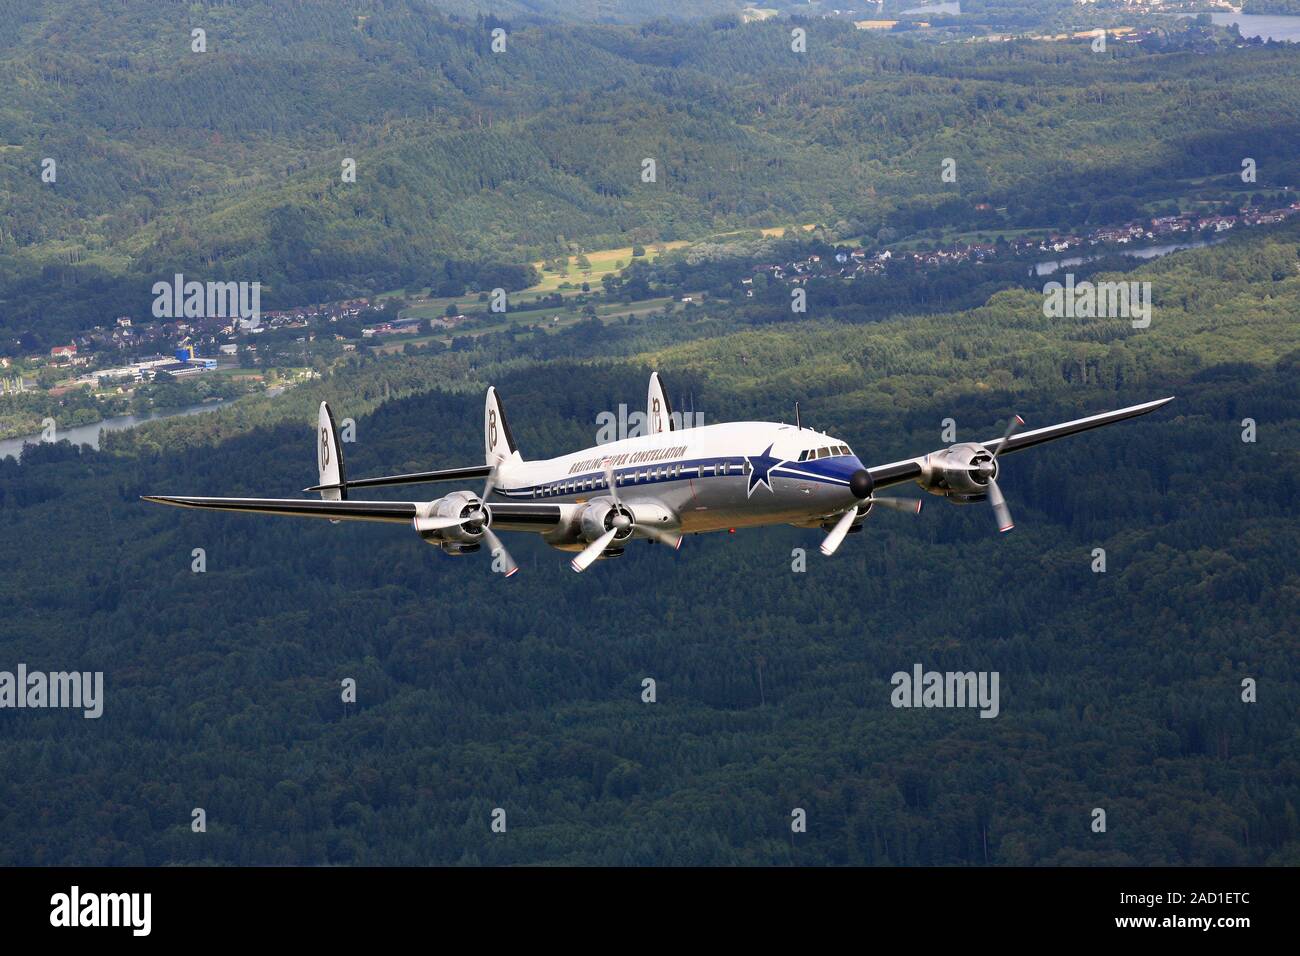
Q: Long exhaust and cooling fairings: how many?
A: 4